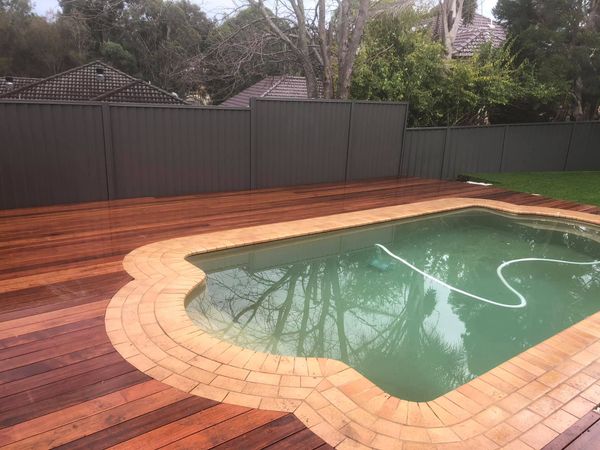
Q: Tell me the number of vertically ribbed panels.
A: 8